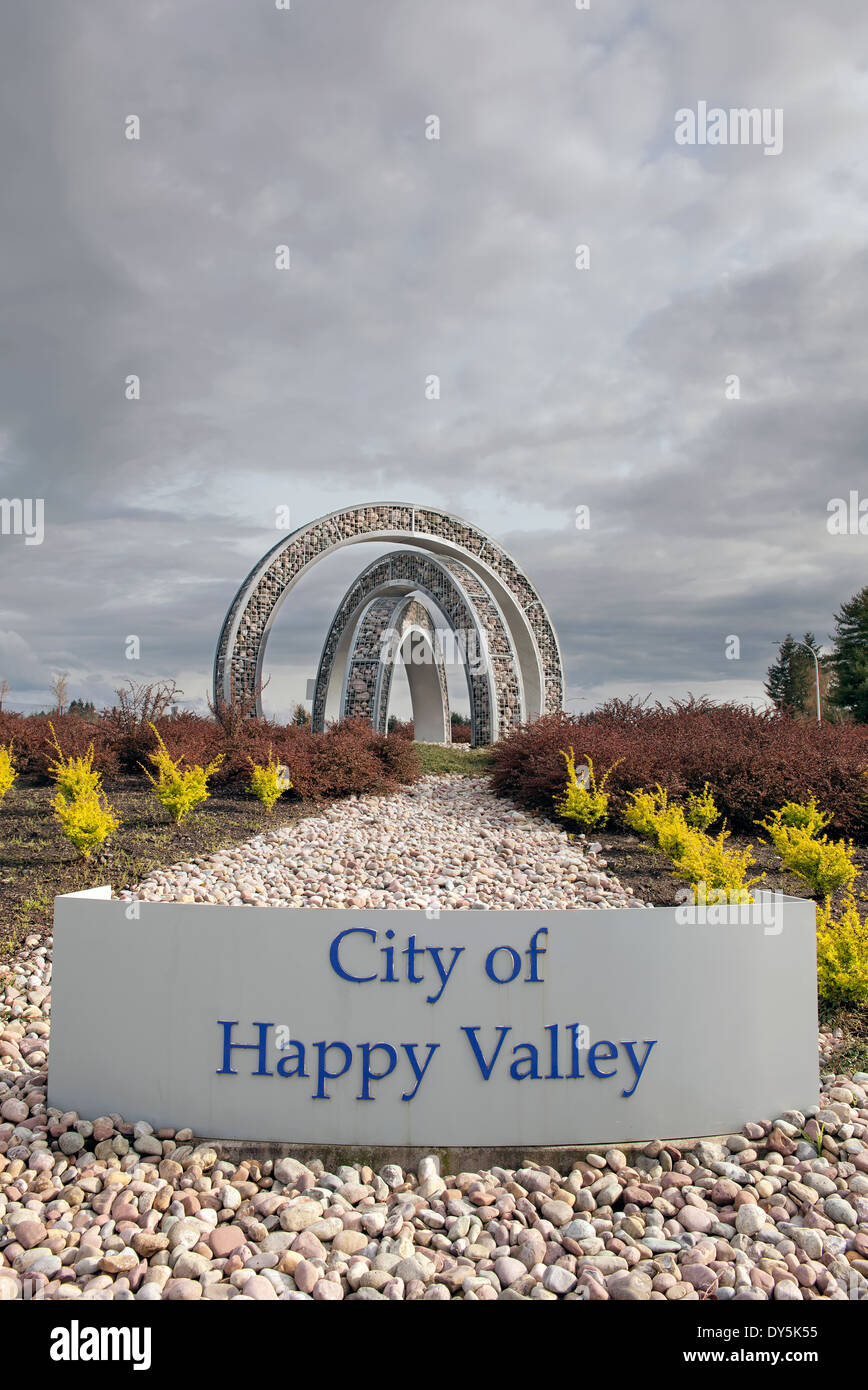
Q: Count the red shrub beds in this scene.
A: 2